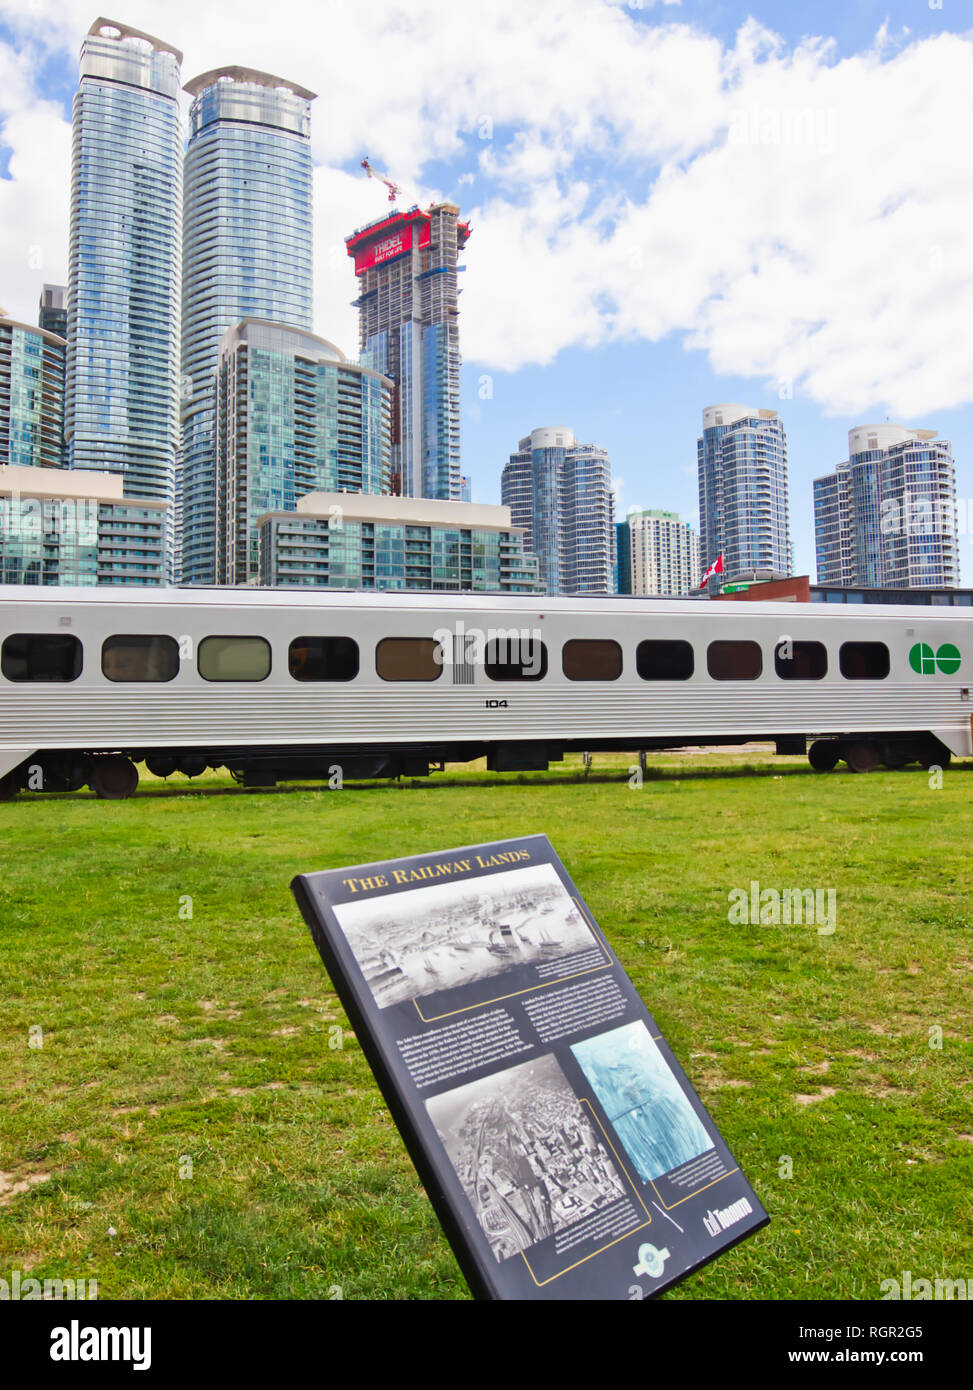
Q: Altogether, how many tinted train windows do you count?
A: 11